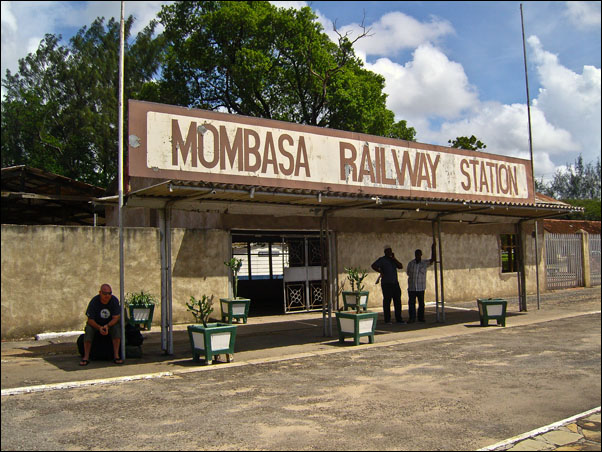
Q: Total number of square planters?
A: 6